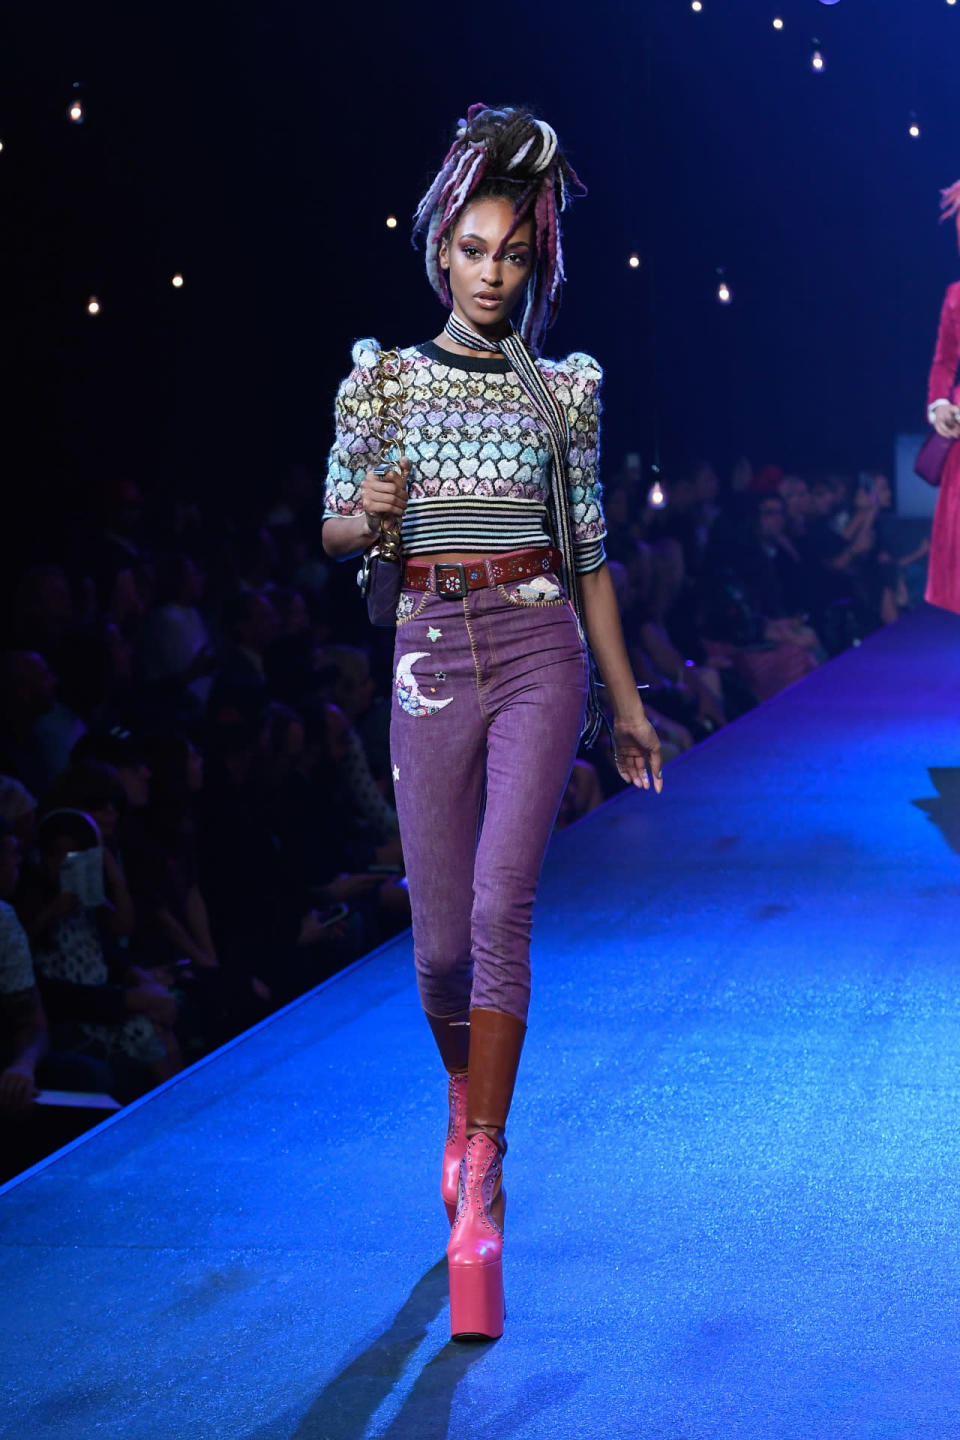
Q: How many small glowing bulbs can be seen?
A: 13